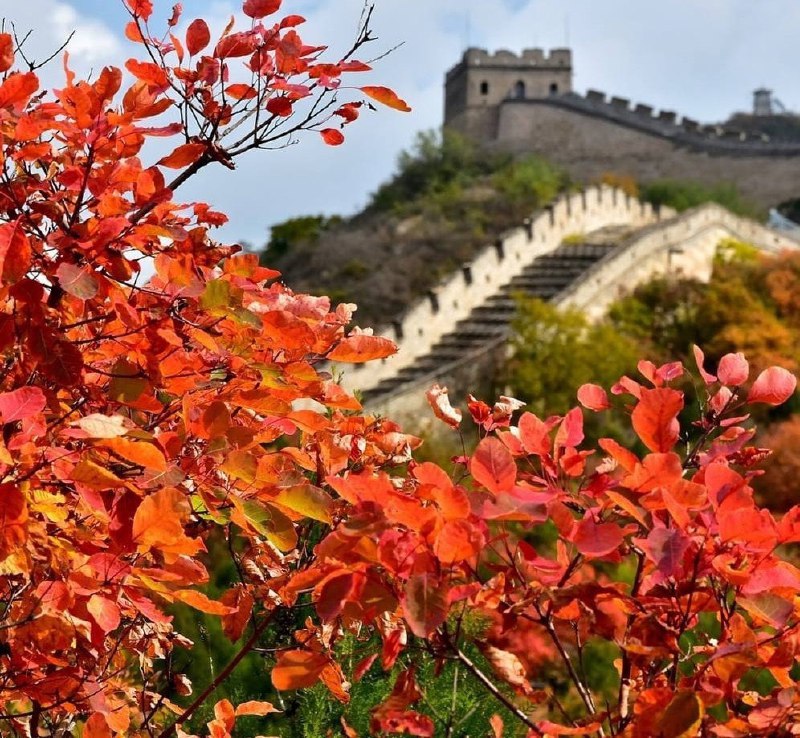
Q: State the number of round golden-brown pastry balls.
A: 0